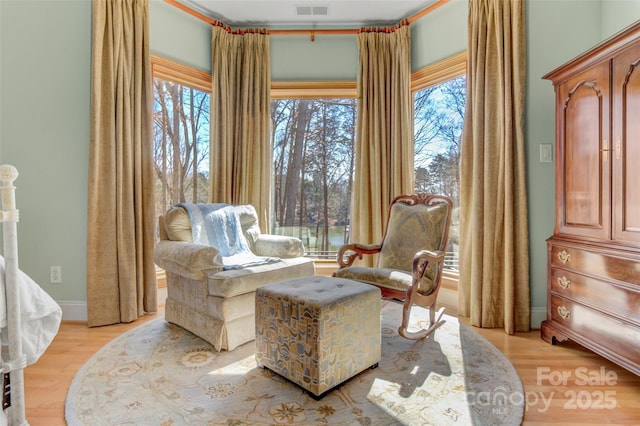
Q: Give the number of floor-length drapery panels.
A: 4